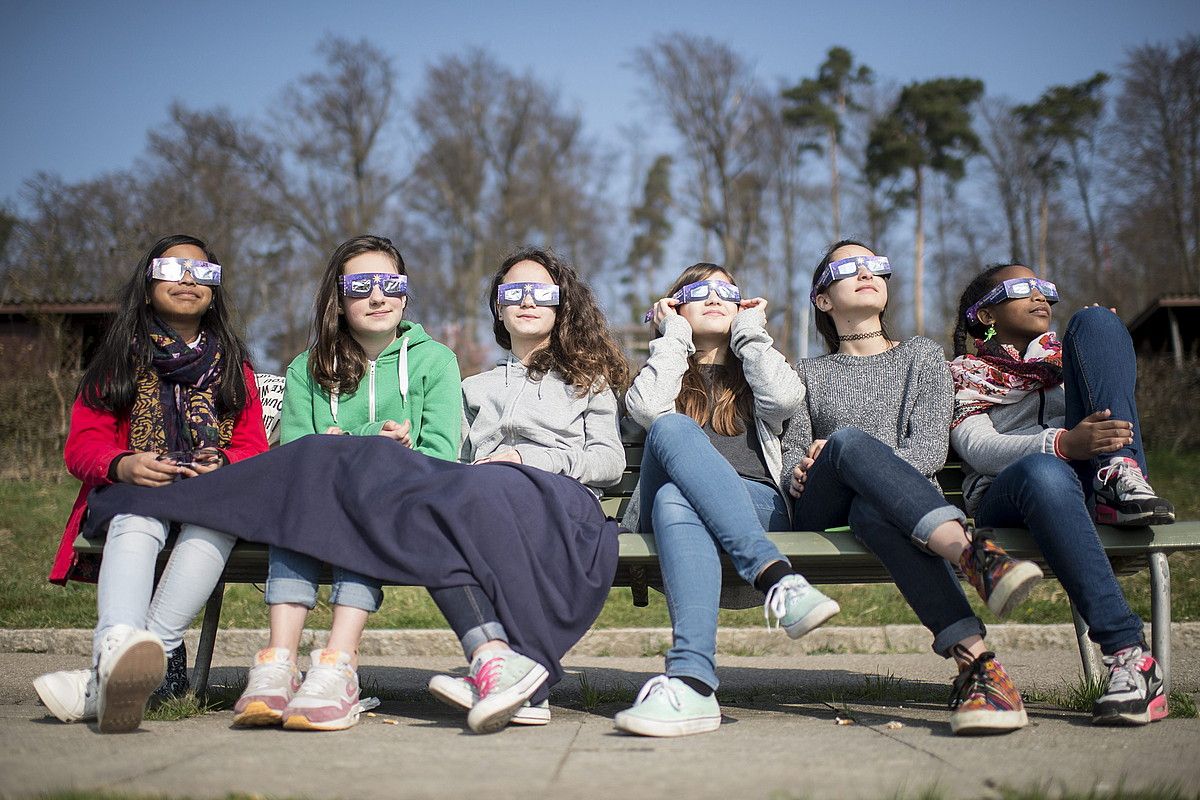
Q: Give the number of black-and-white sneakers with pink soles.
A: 2